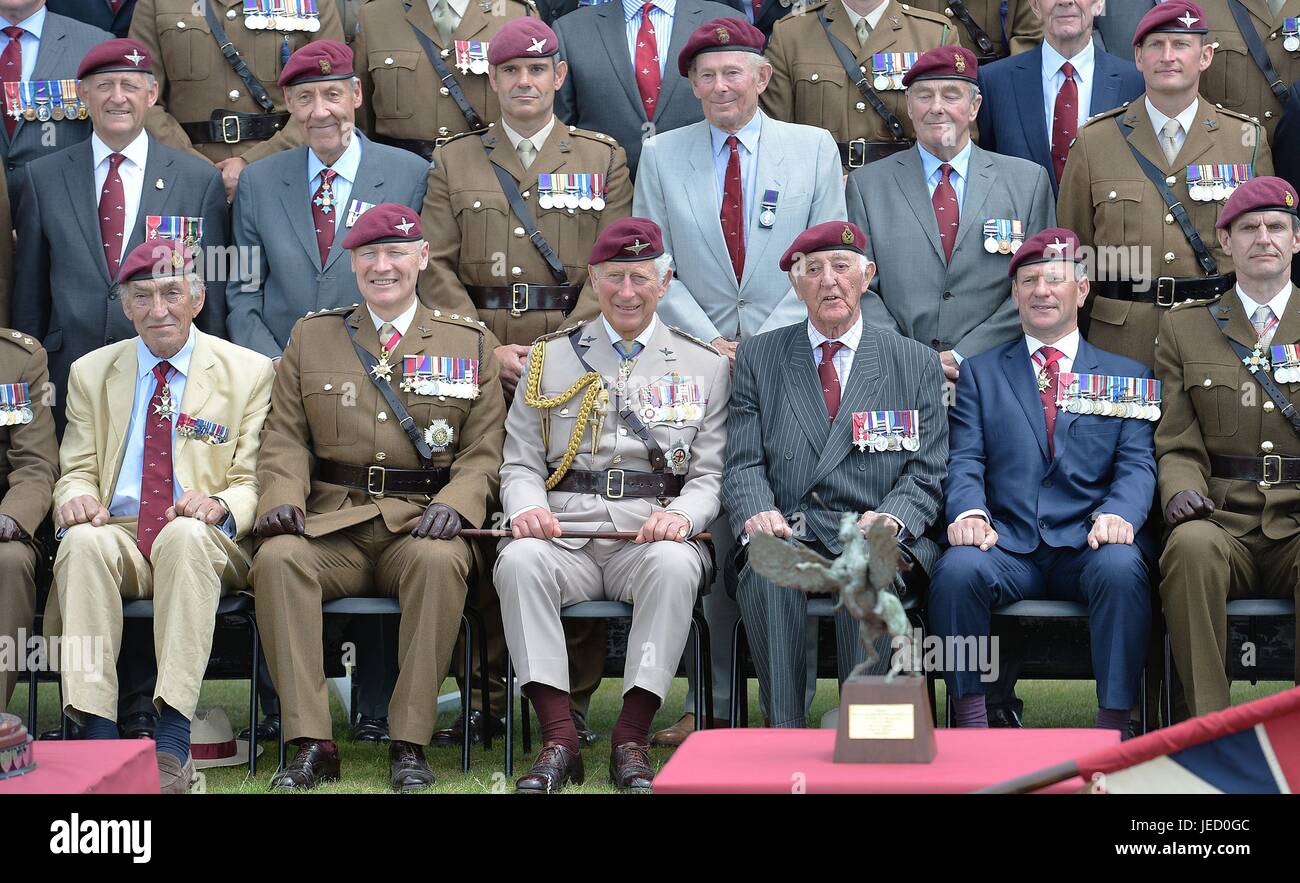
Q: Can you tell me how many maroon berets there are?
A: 12